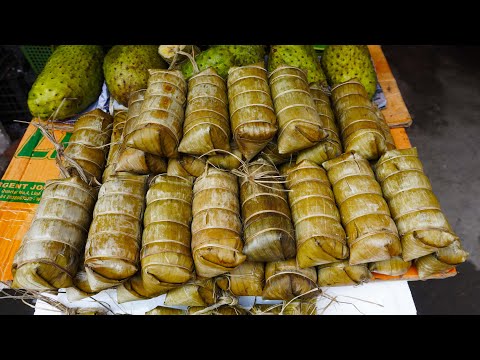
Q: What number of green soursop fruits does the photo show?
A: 5